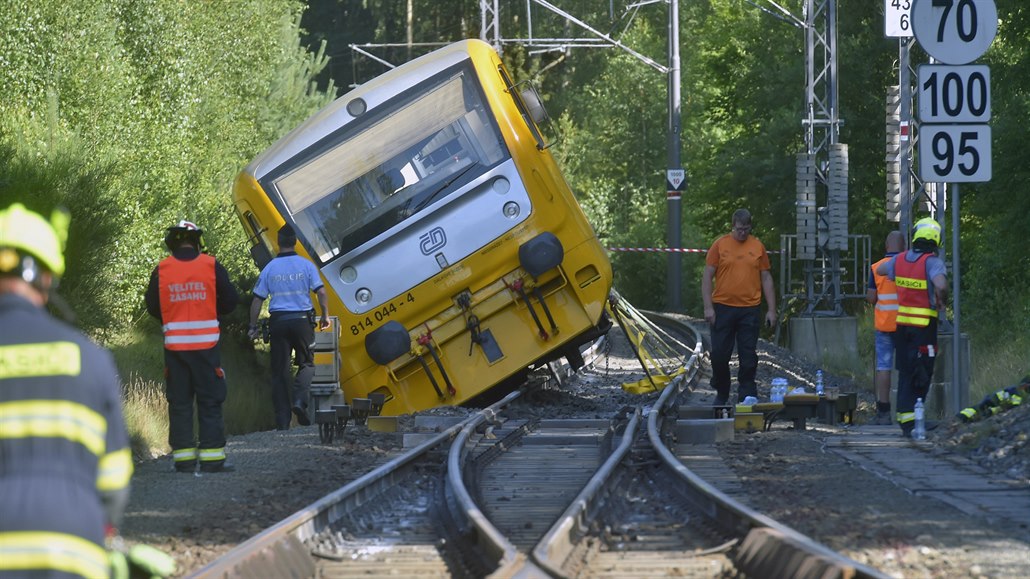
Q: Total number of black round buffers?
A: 2